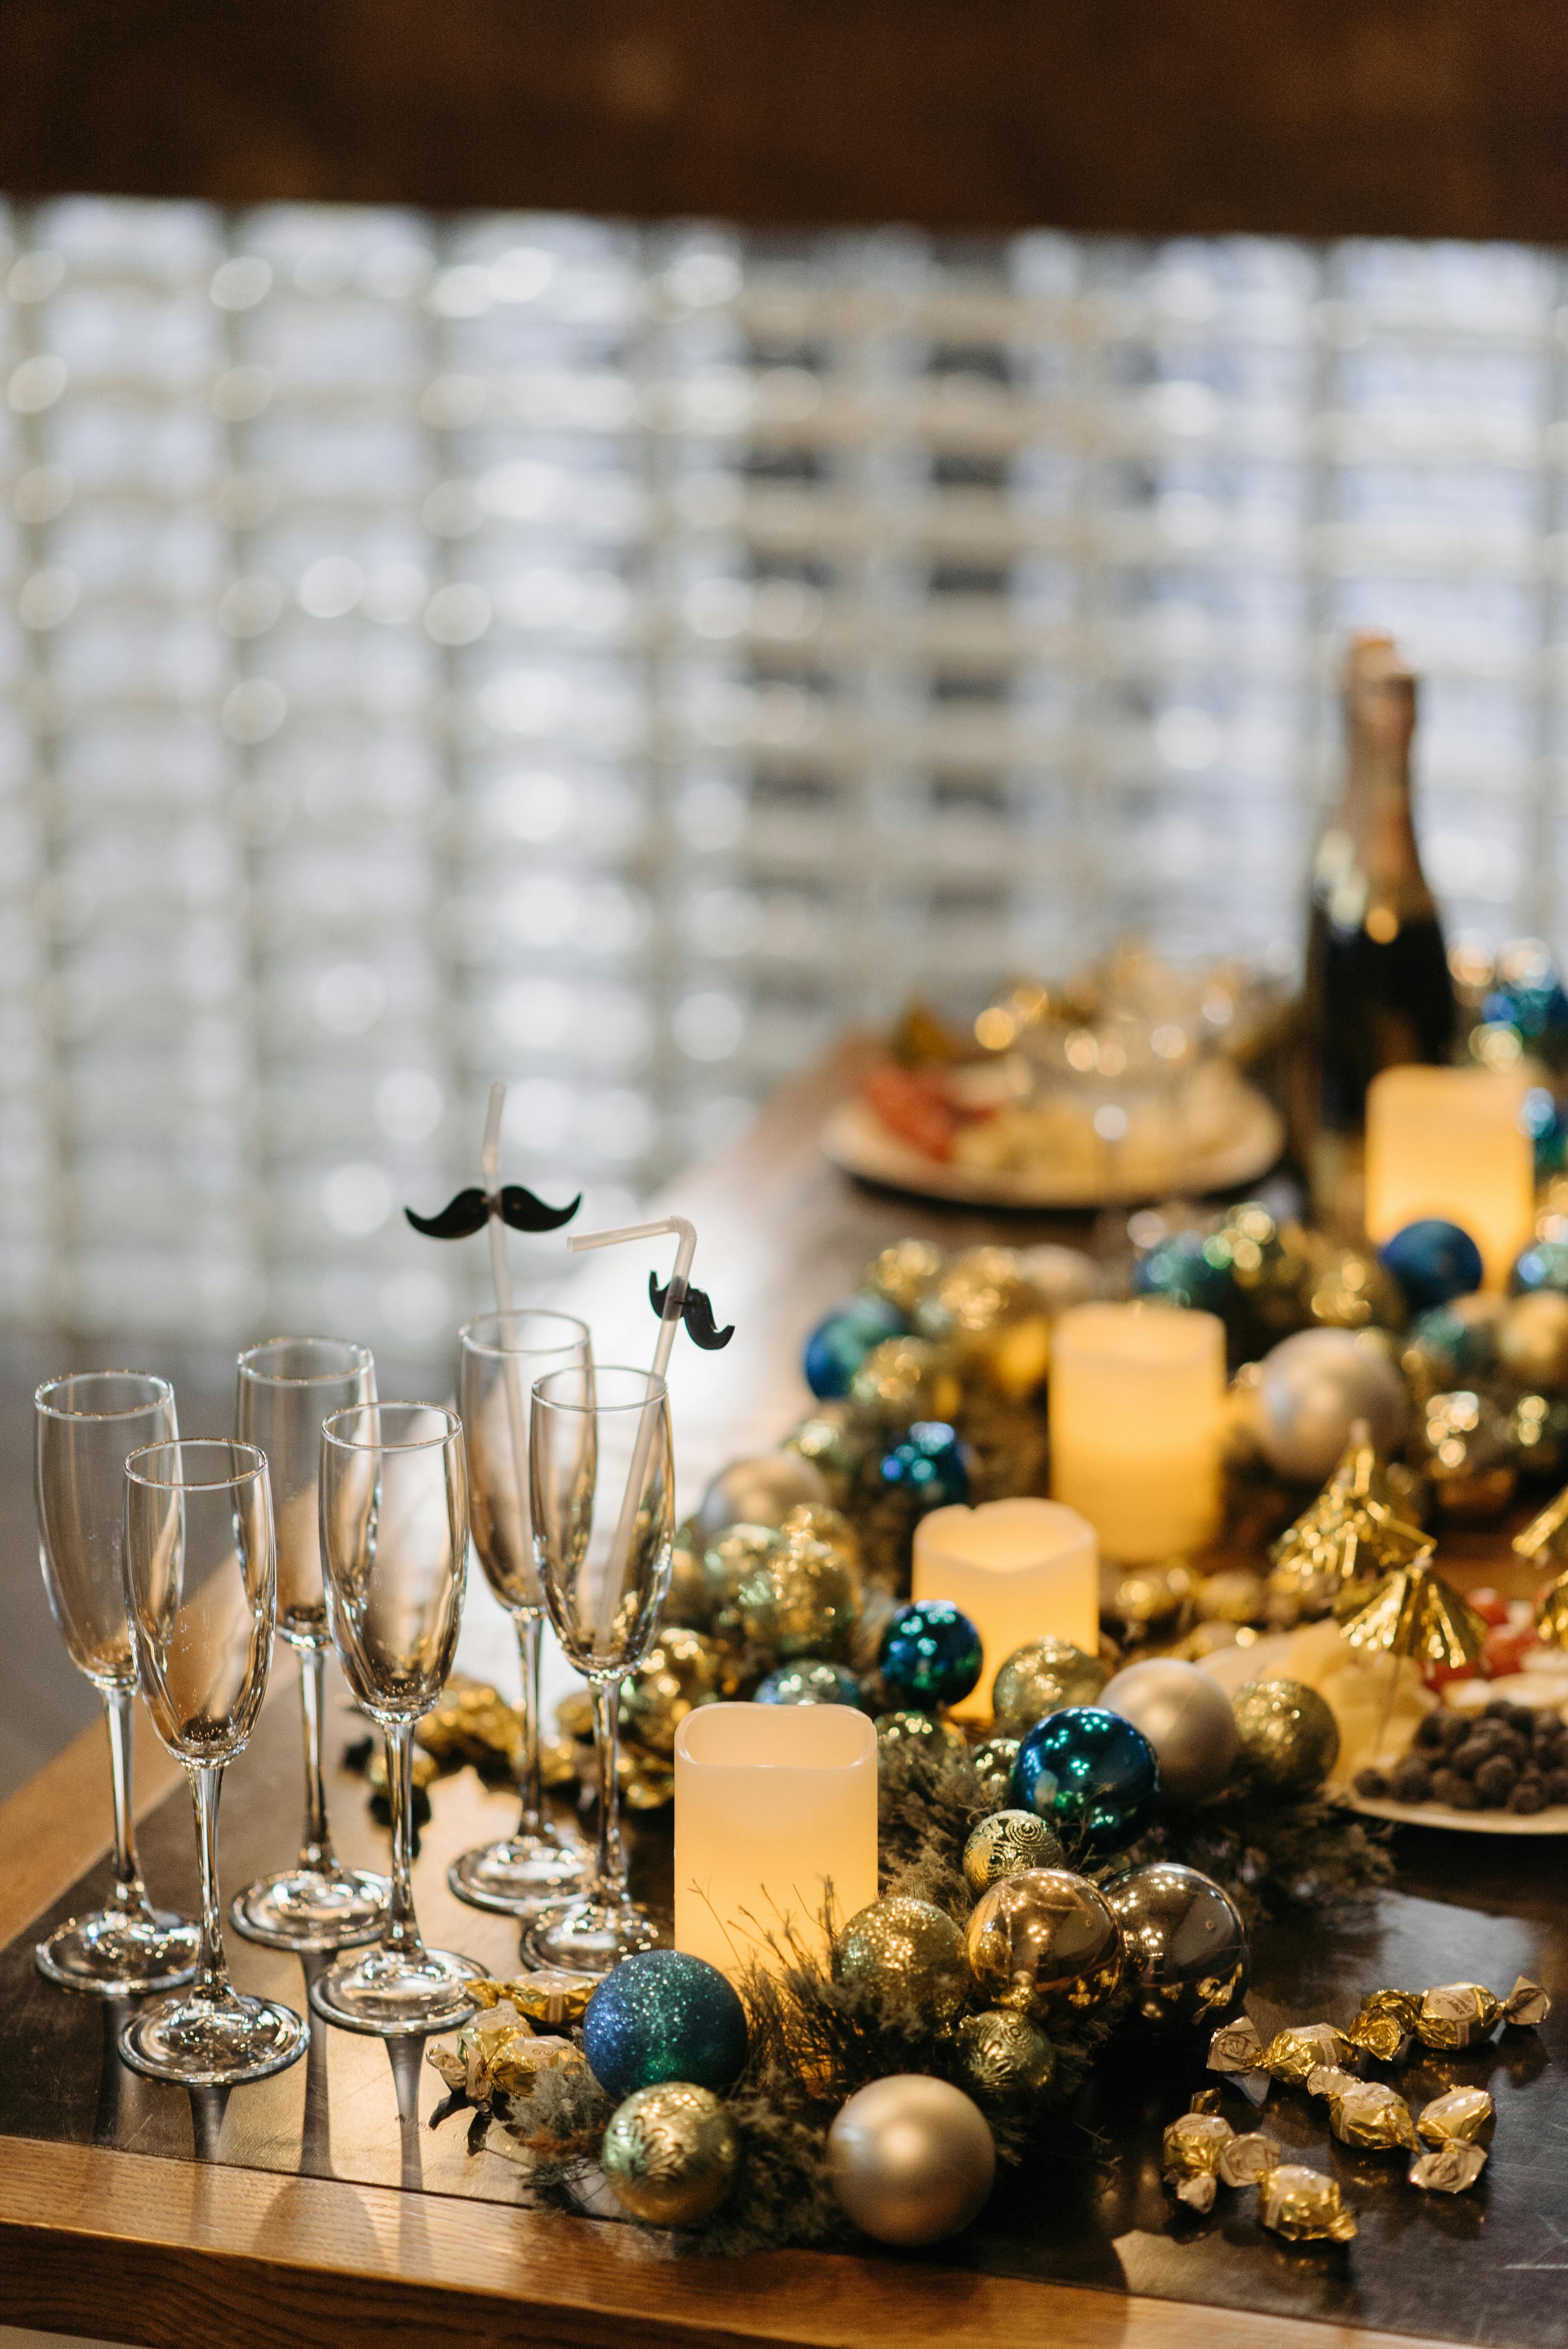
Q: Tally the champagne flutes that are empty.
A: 6